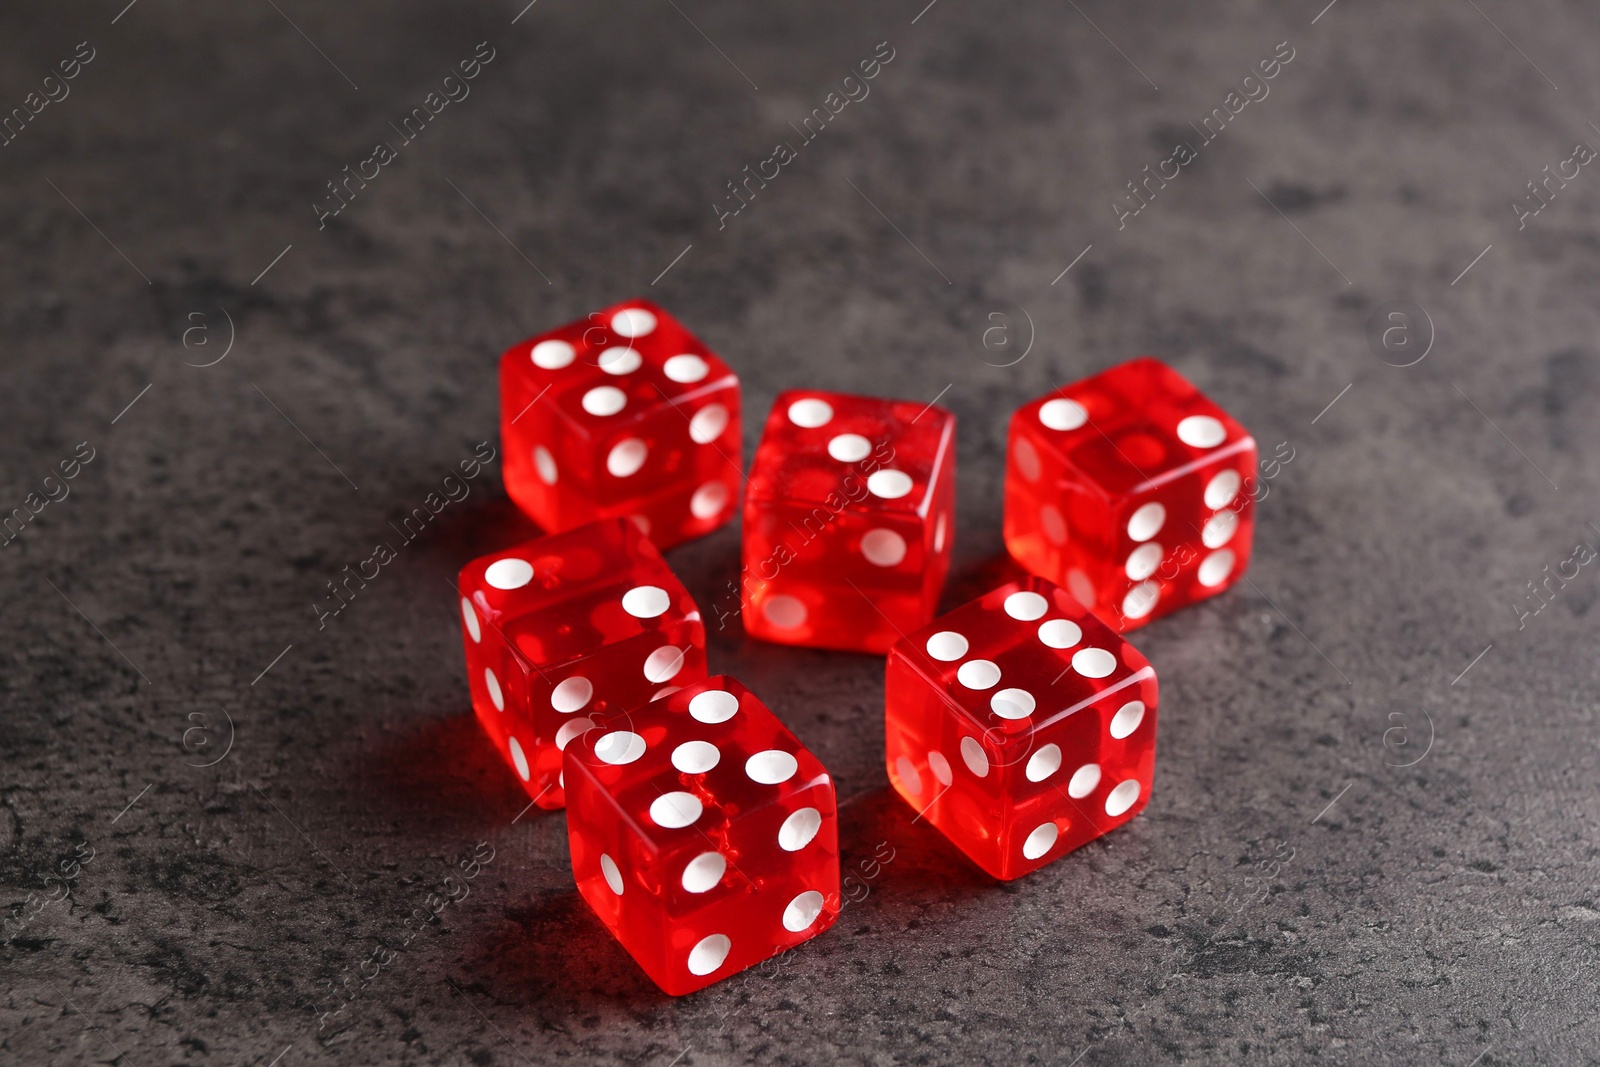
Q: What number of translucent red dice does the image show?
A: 6